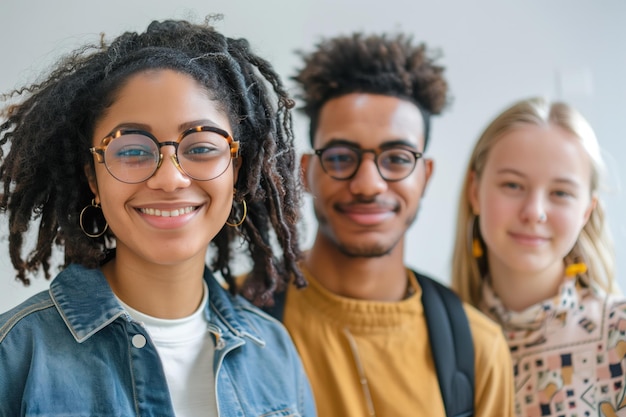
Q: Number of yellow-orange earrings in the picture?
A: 2